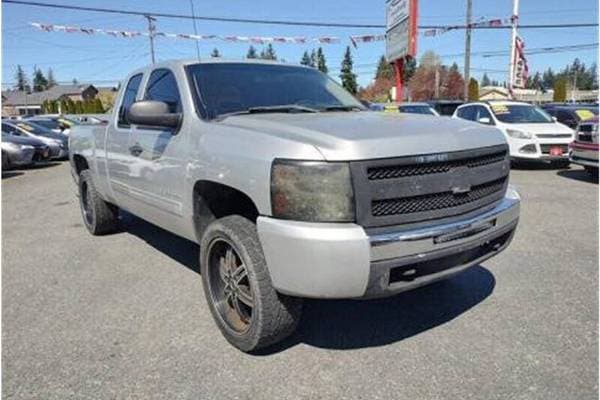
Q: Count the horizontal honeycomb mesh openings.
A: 2